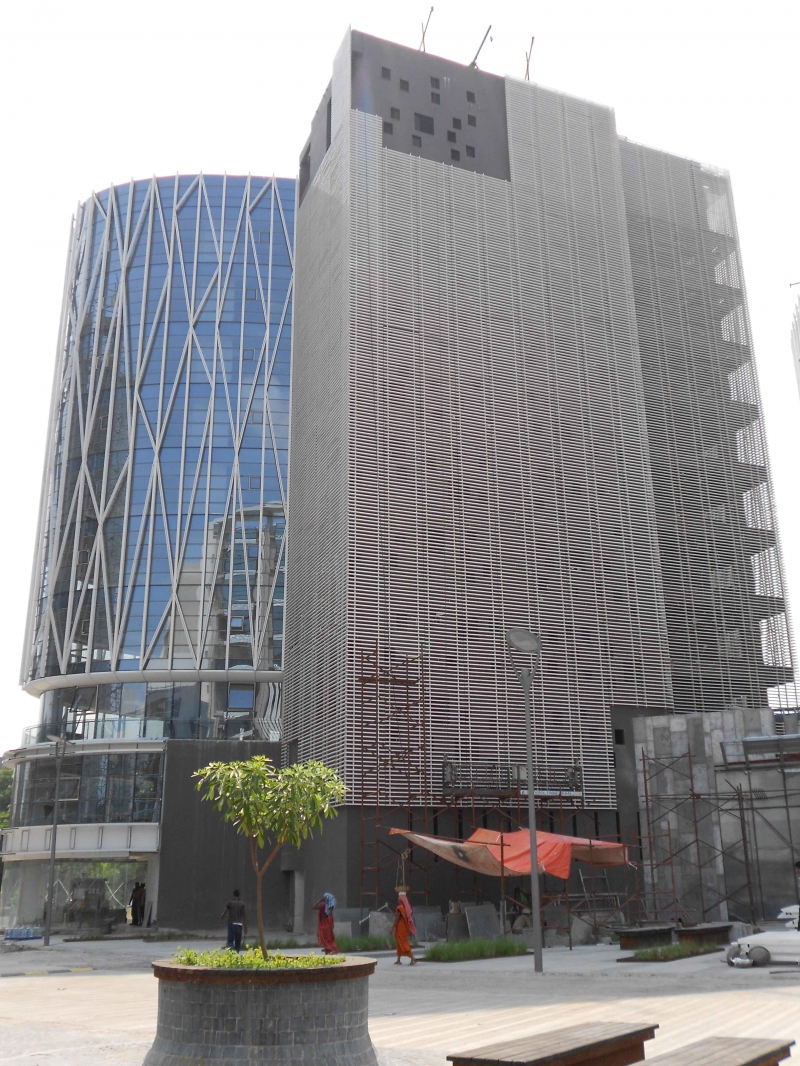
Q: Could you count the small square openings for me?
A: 13